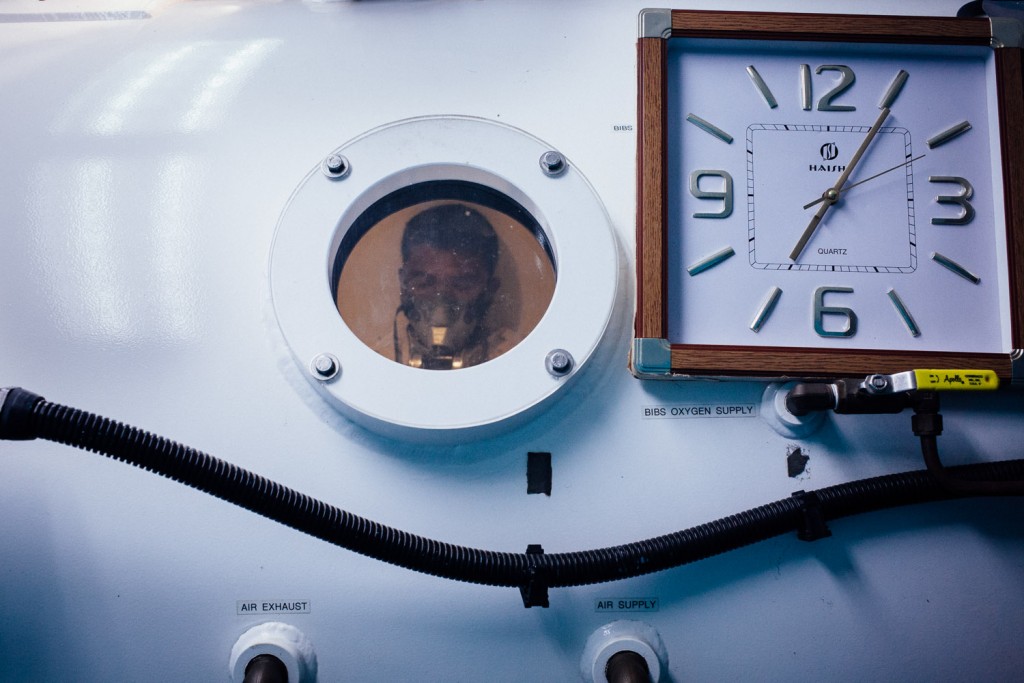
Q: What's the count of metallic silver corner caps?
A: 4